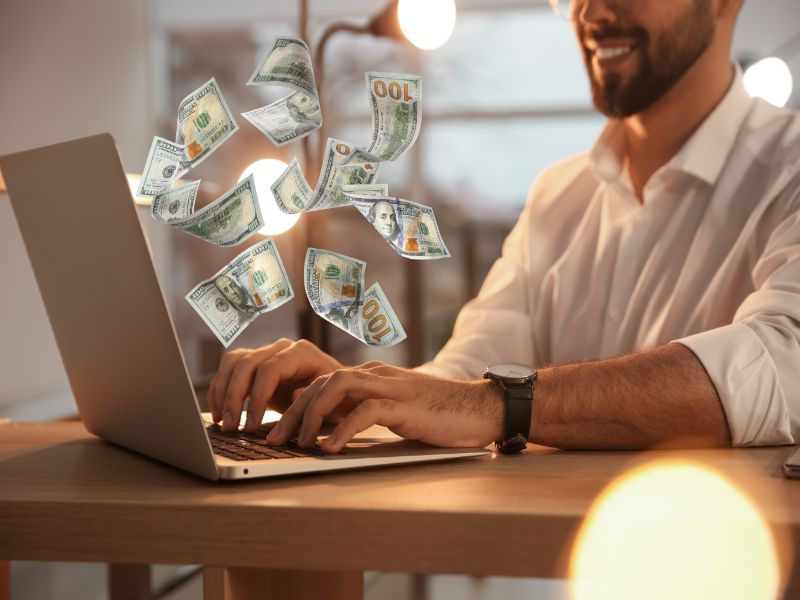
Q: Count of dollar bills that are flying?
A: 8